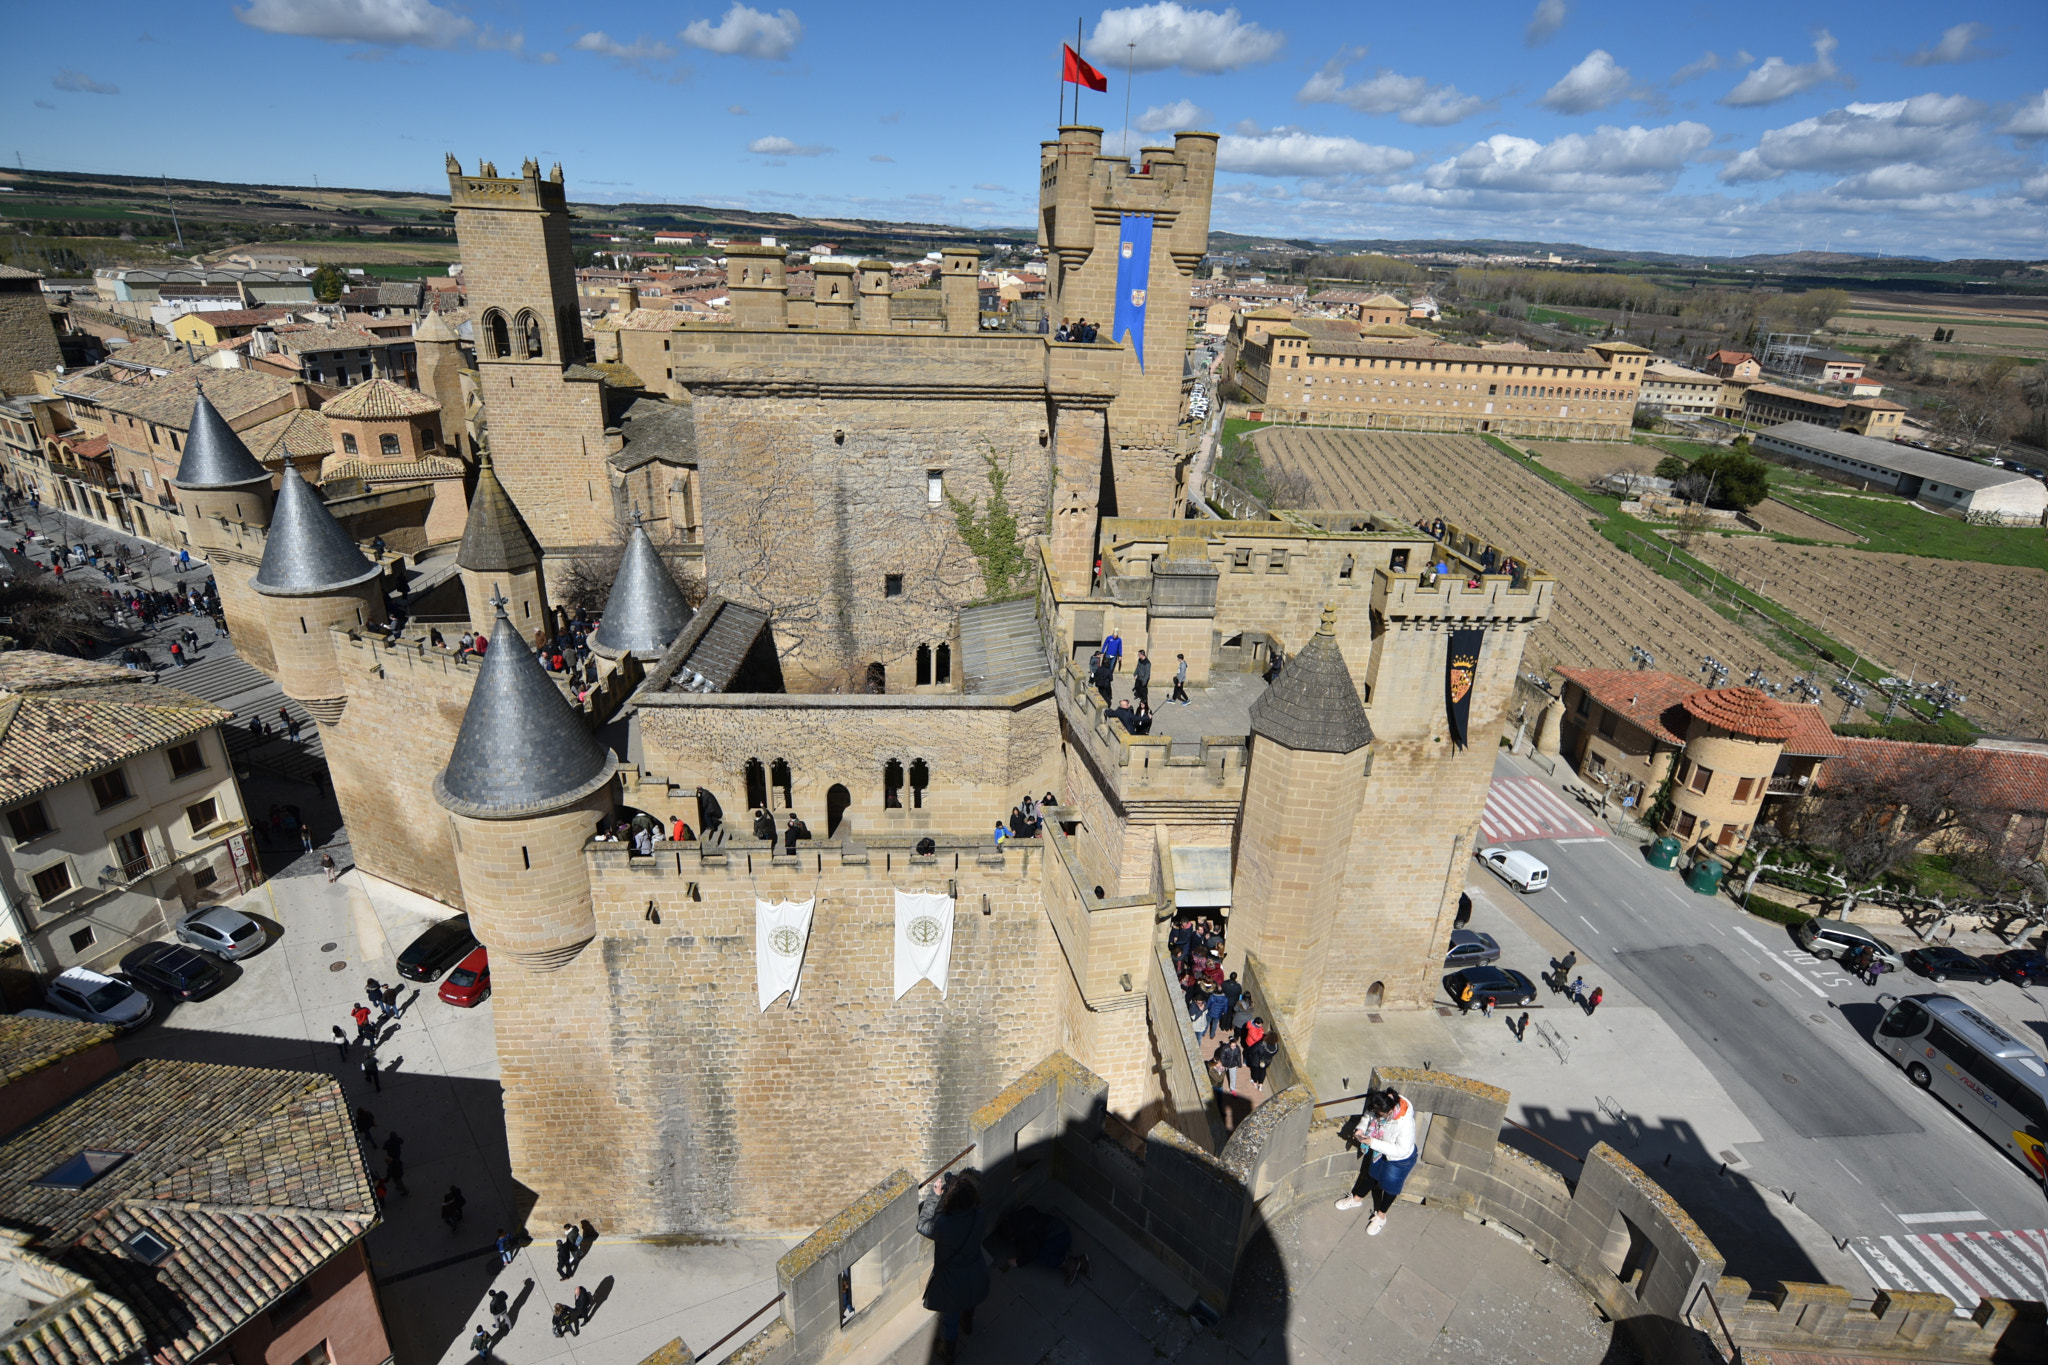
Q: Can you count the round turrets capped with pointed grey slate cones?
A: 4